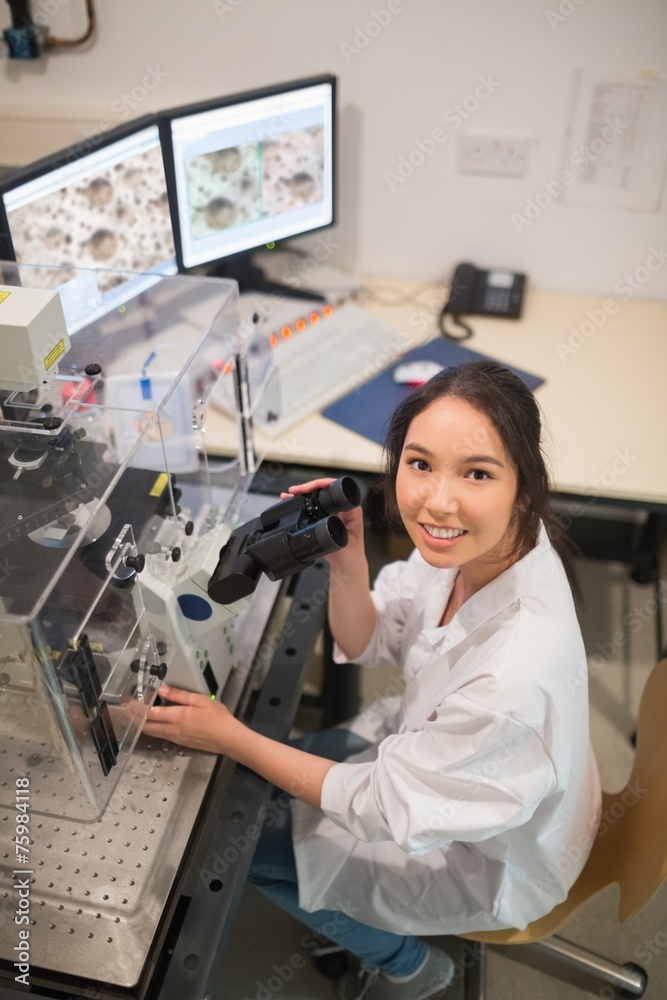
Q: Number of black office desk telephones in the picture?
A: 1